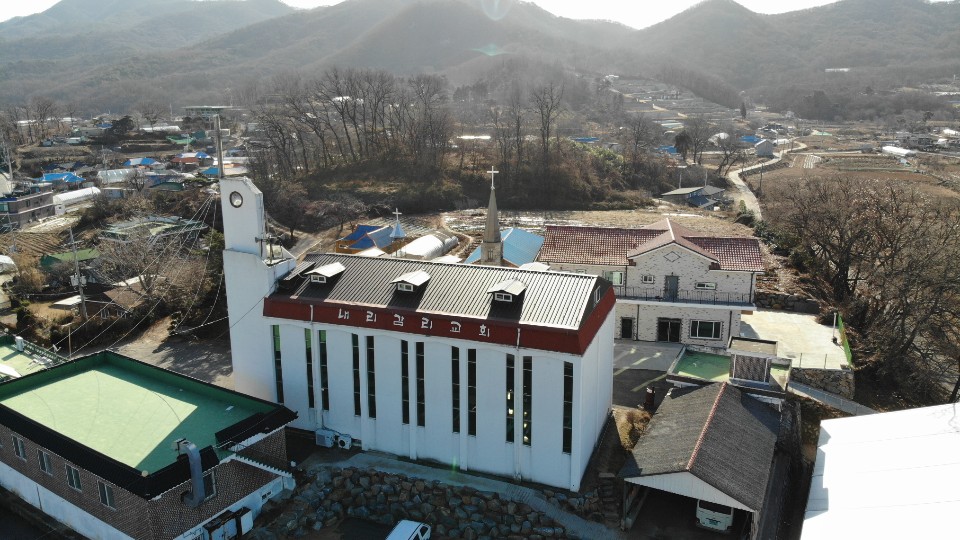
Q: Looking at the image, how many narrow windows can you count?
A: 12